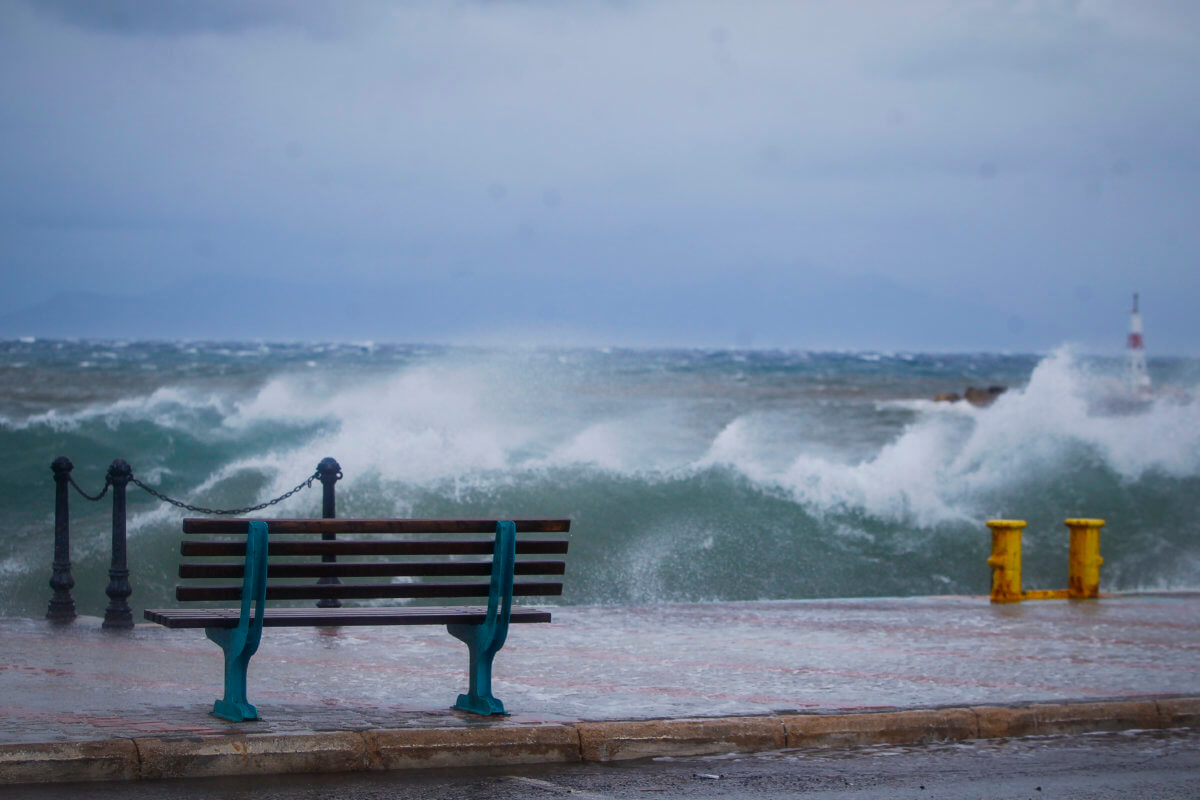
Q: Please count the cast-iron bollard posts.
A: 3